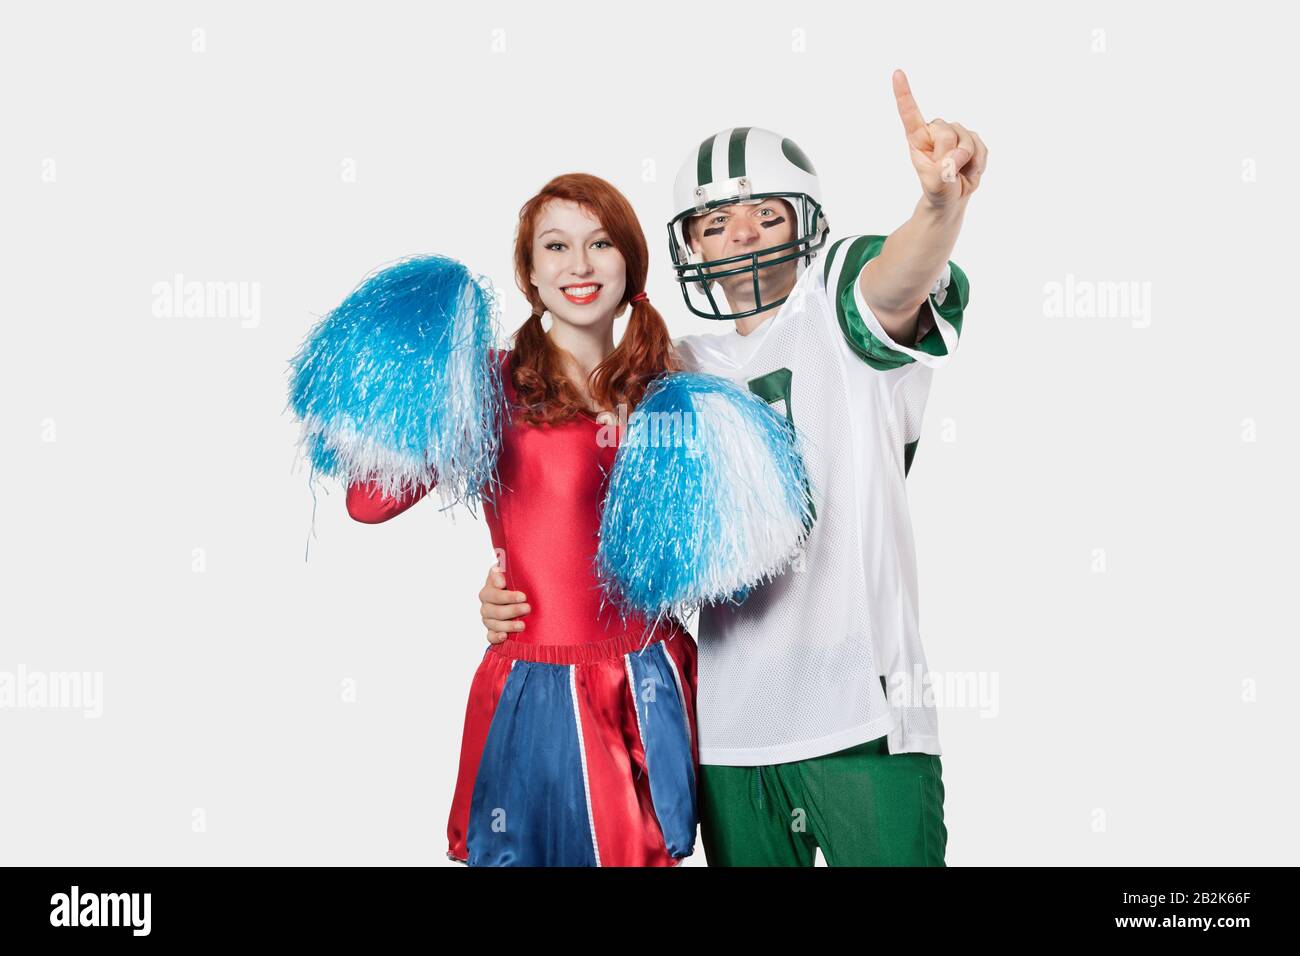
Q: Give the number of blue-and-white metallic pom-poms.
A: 2